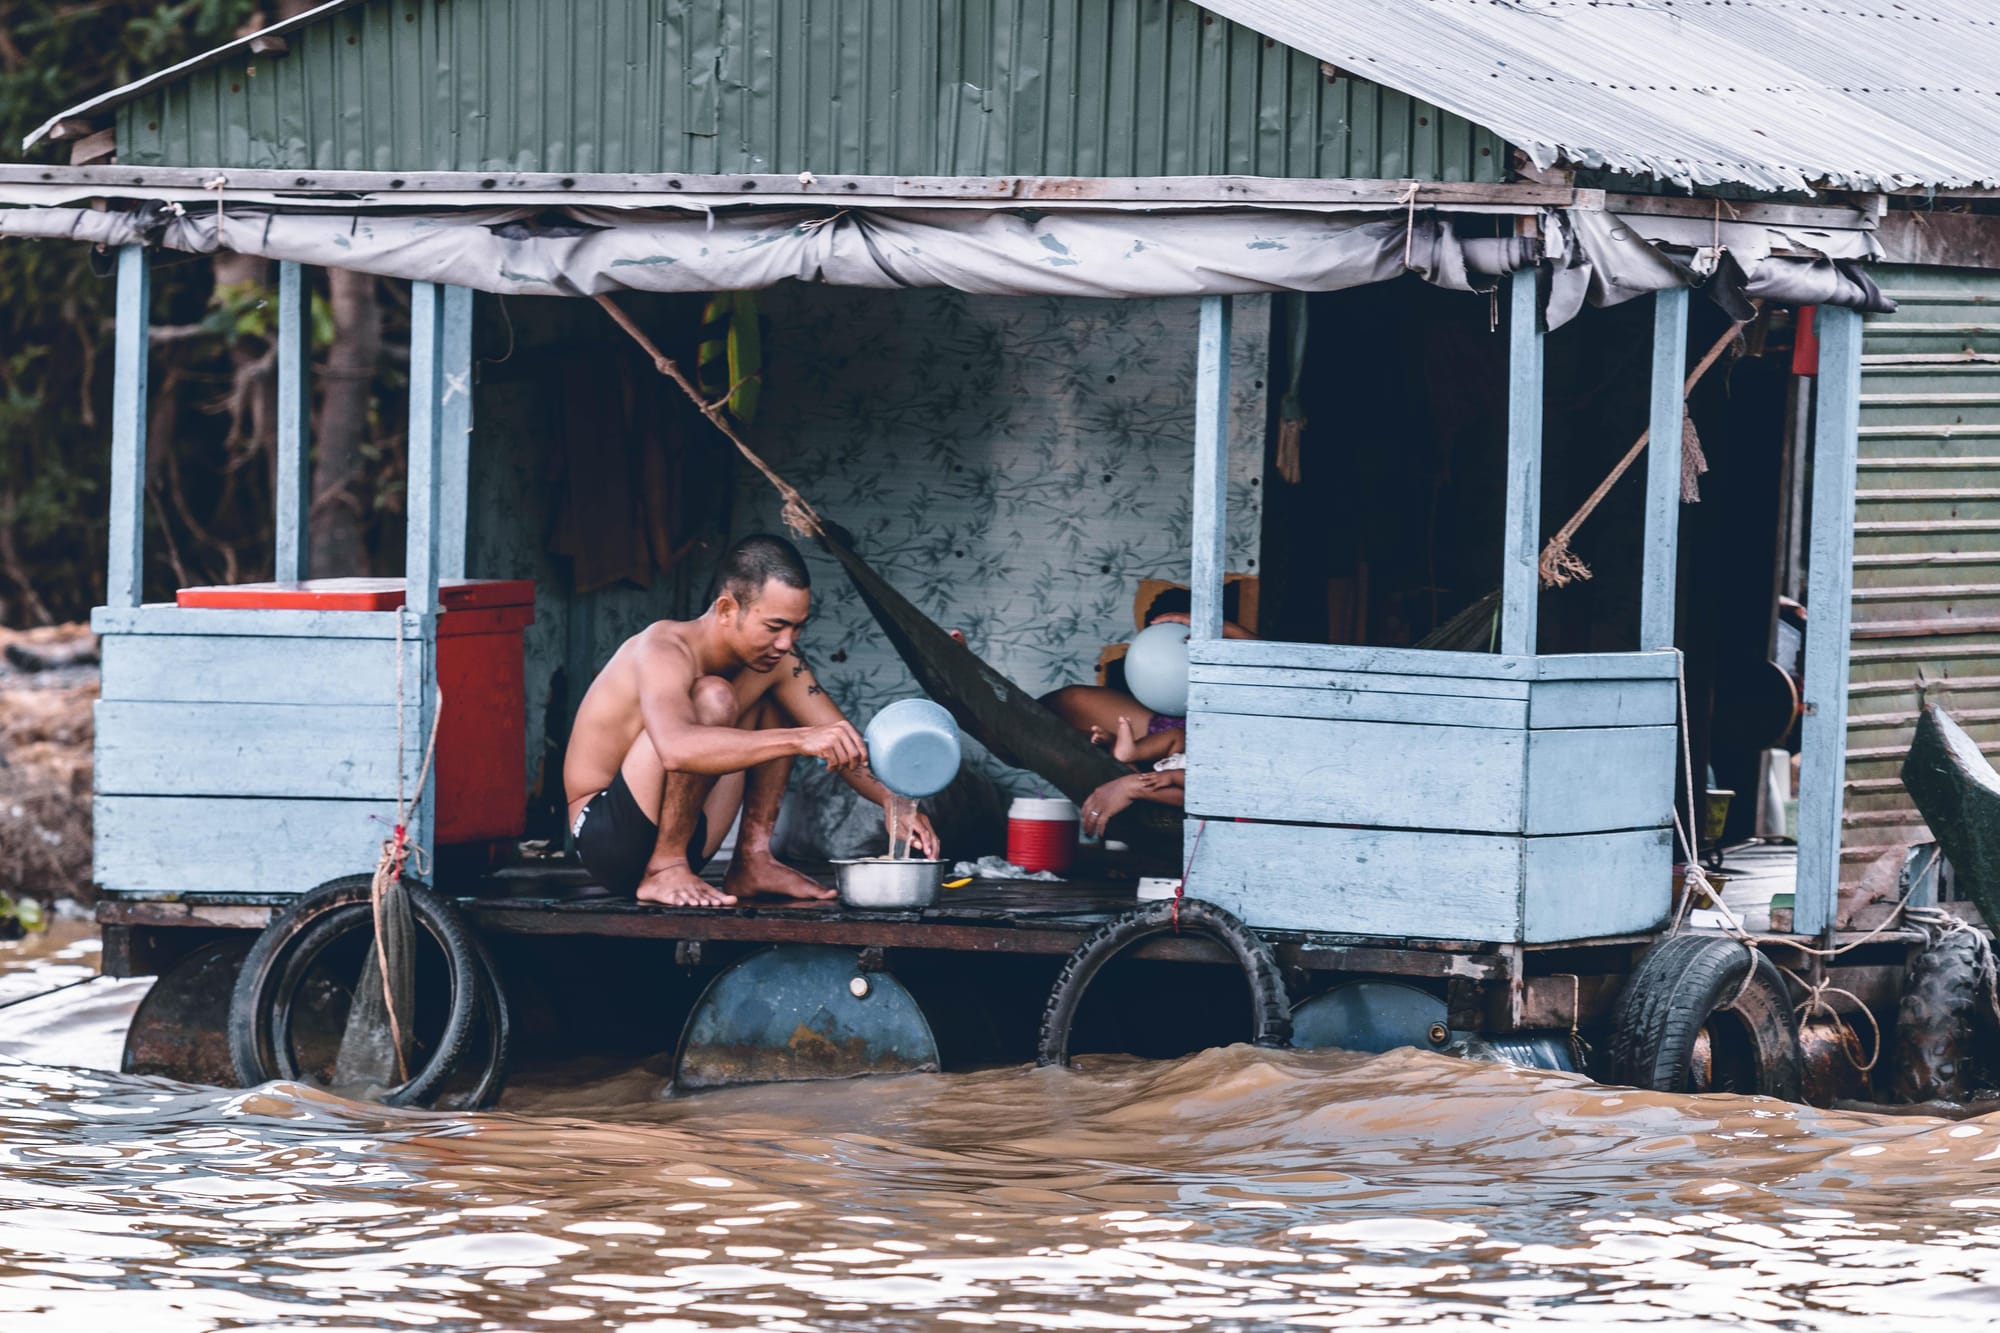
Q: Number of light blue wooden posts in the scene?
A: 8